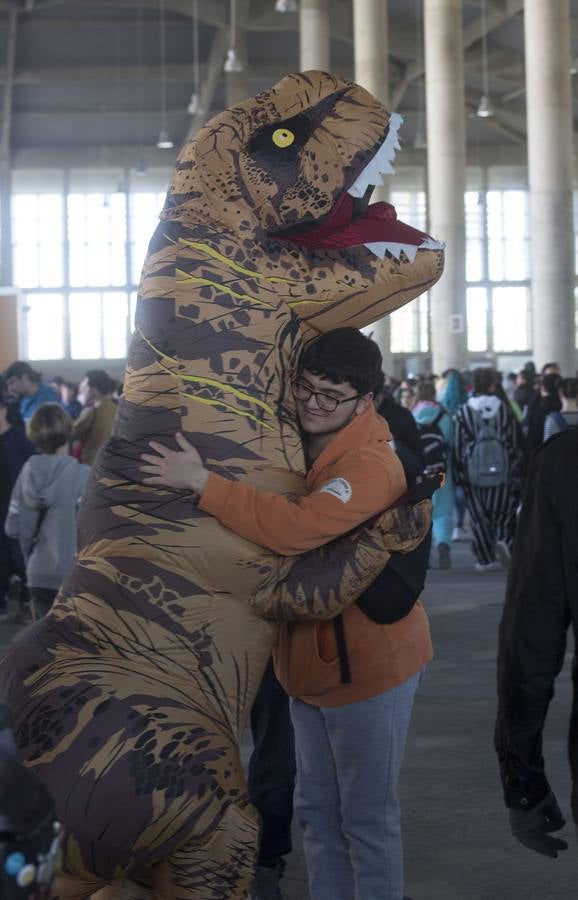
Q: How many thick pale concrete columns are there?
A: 4